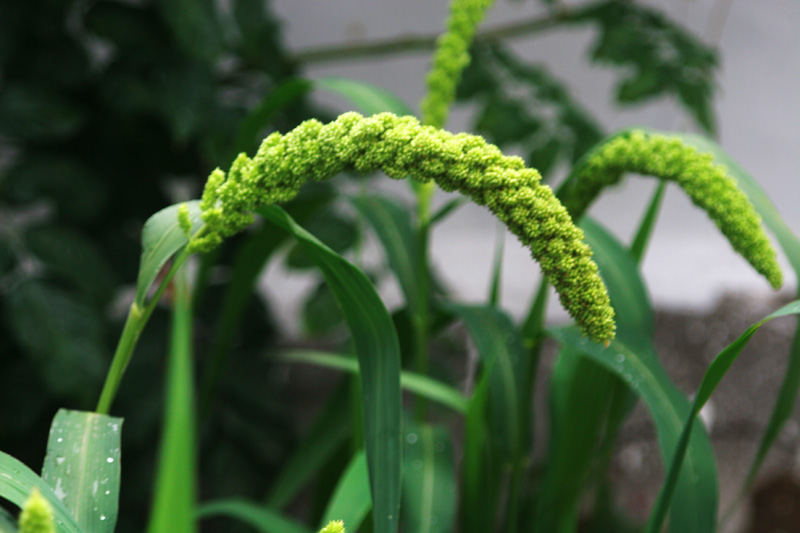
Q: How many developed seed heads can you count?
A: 3